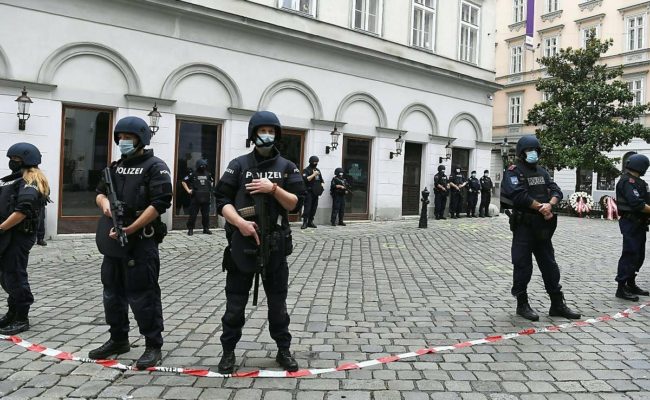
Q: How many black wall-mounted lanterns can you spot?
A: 5